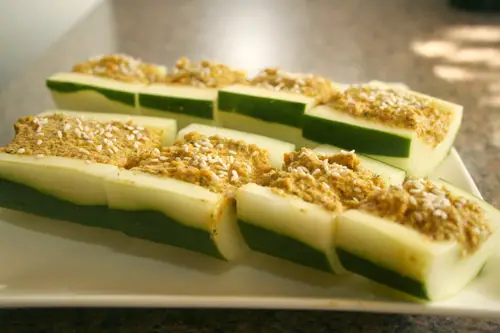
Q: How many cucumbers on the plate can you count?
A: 8